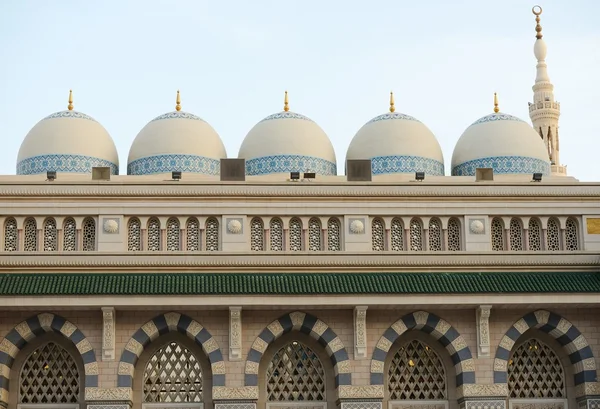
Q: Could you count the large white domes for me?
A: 5